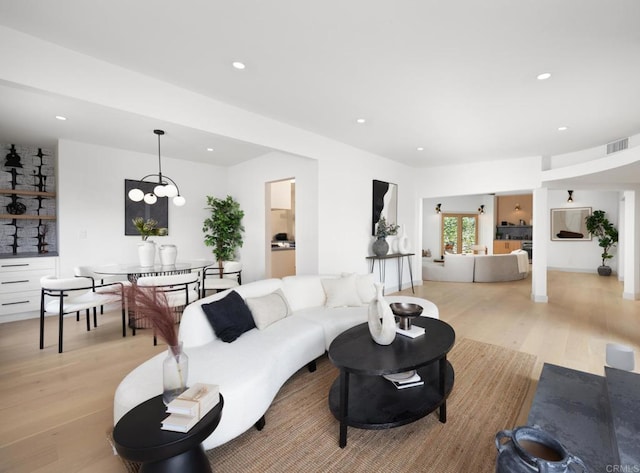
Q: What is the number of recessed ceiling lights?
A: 7